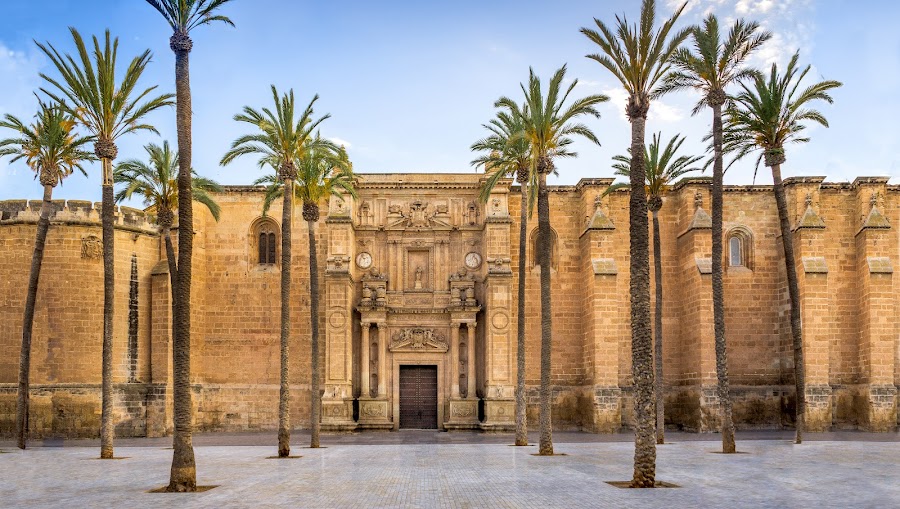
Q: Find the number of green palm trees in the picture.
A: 12